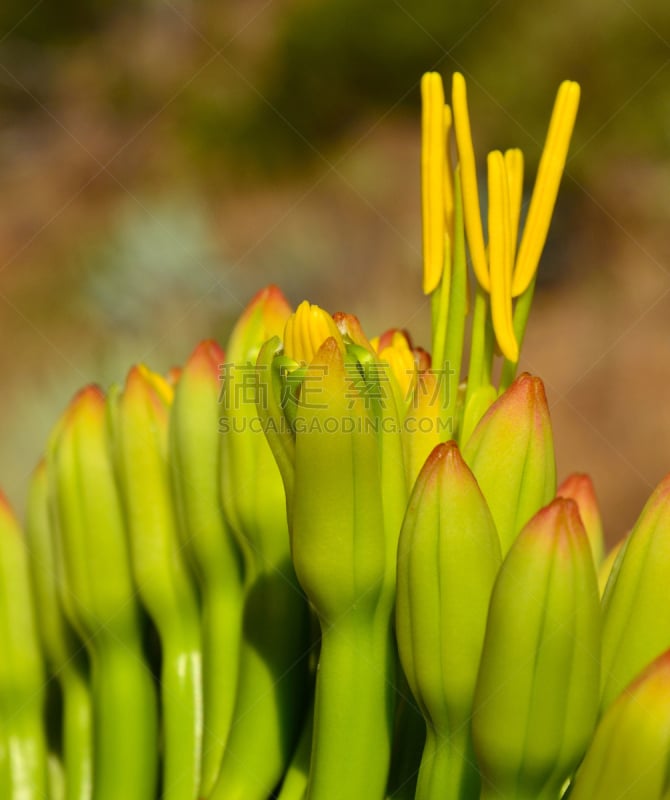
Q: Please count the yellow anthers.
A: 6